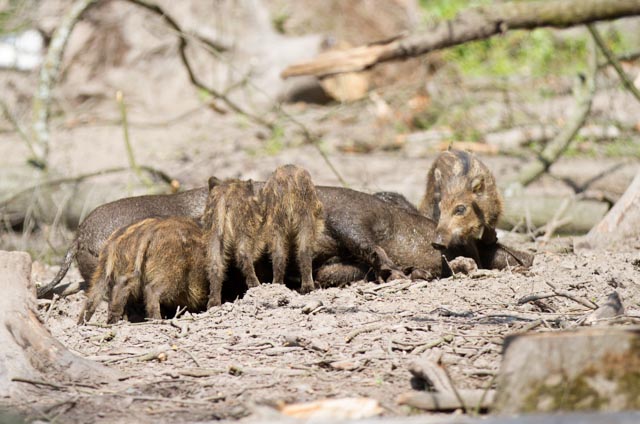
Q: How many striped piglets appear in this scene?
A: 5